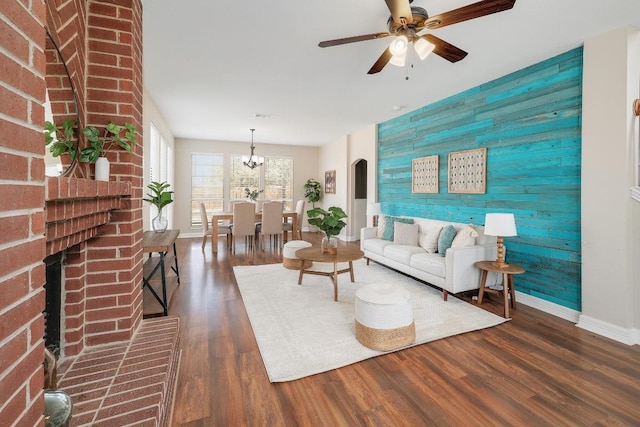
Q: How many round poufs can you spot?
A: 2